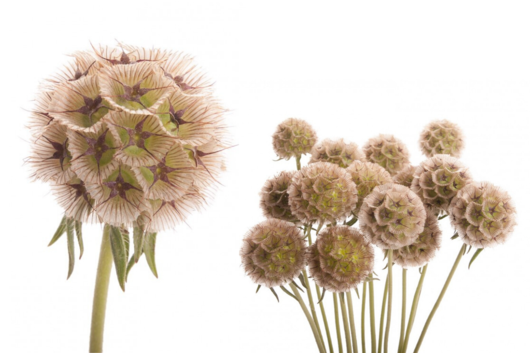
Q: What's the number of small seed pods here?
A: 14